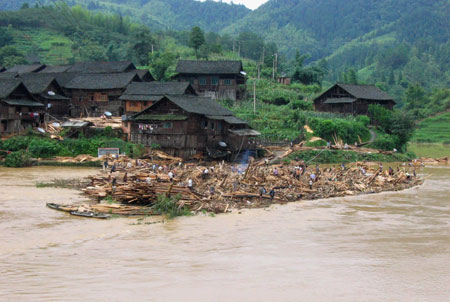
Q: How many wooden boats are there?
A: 2